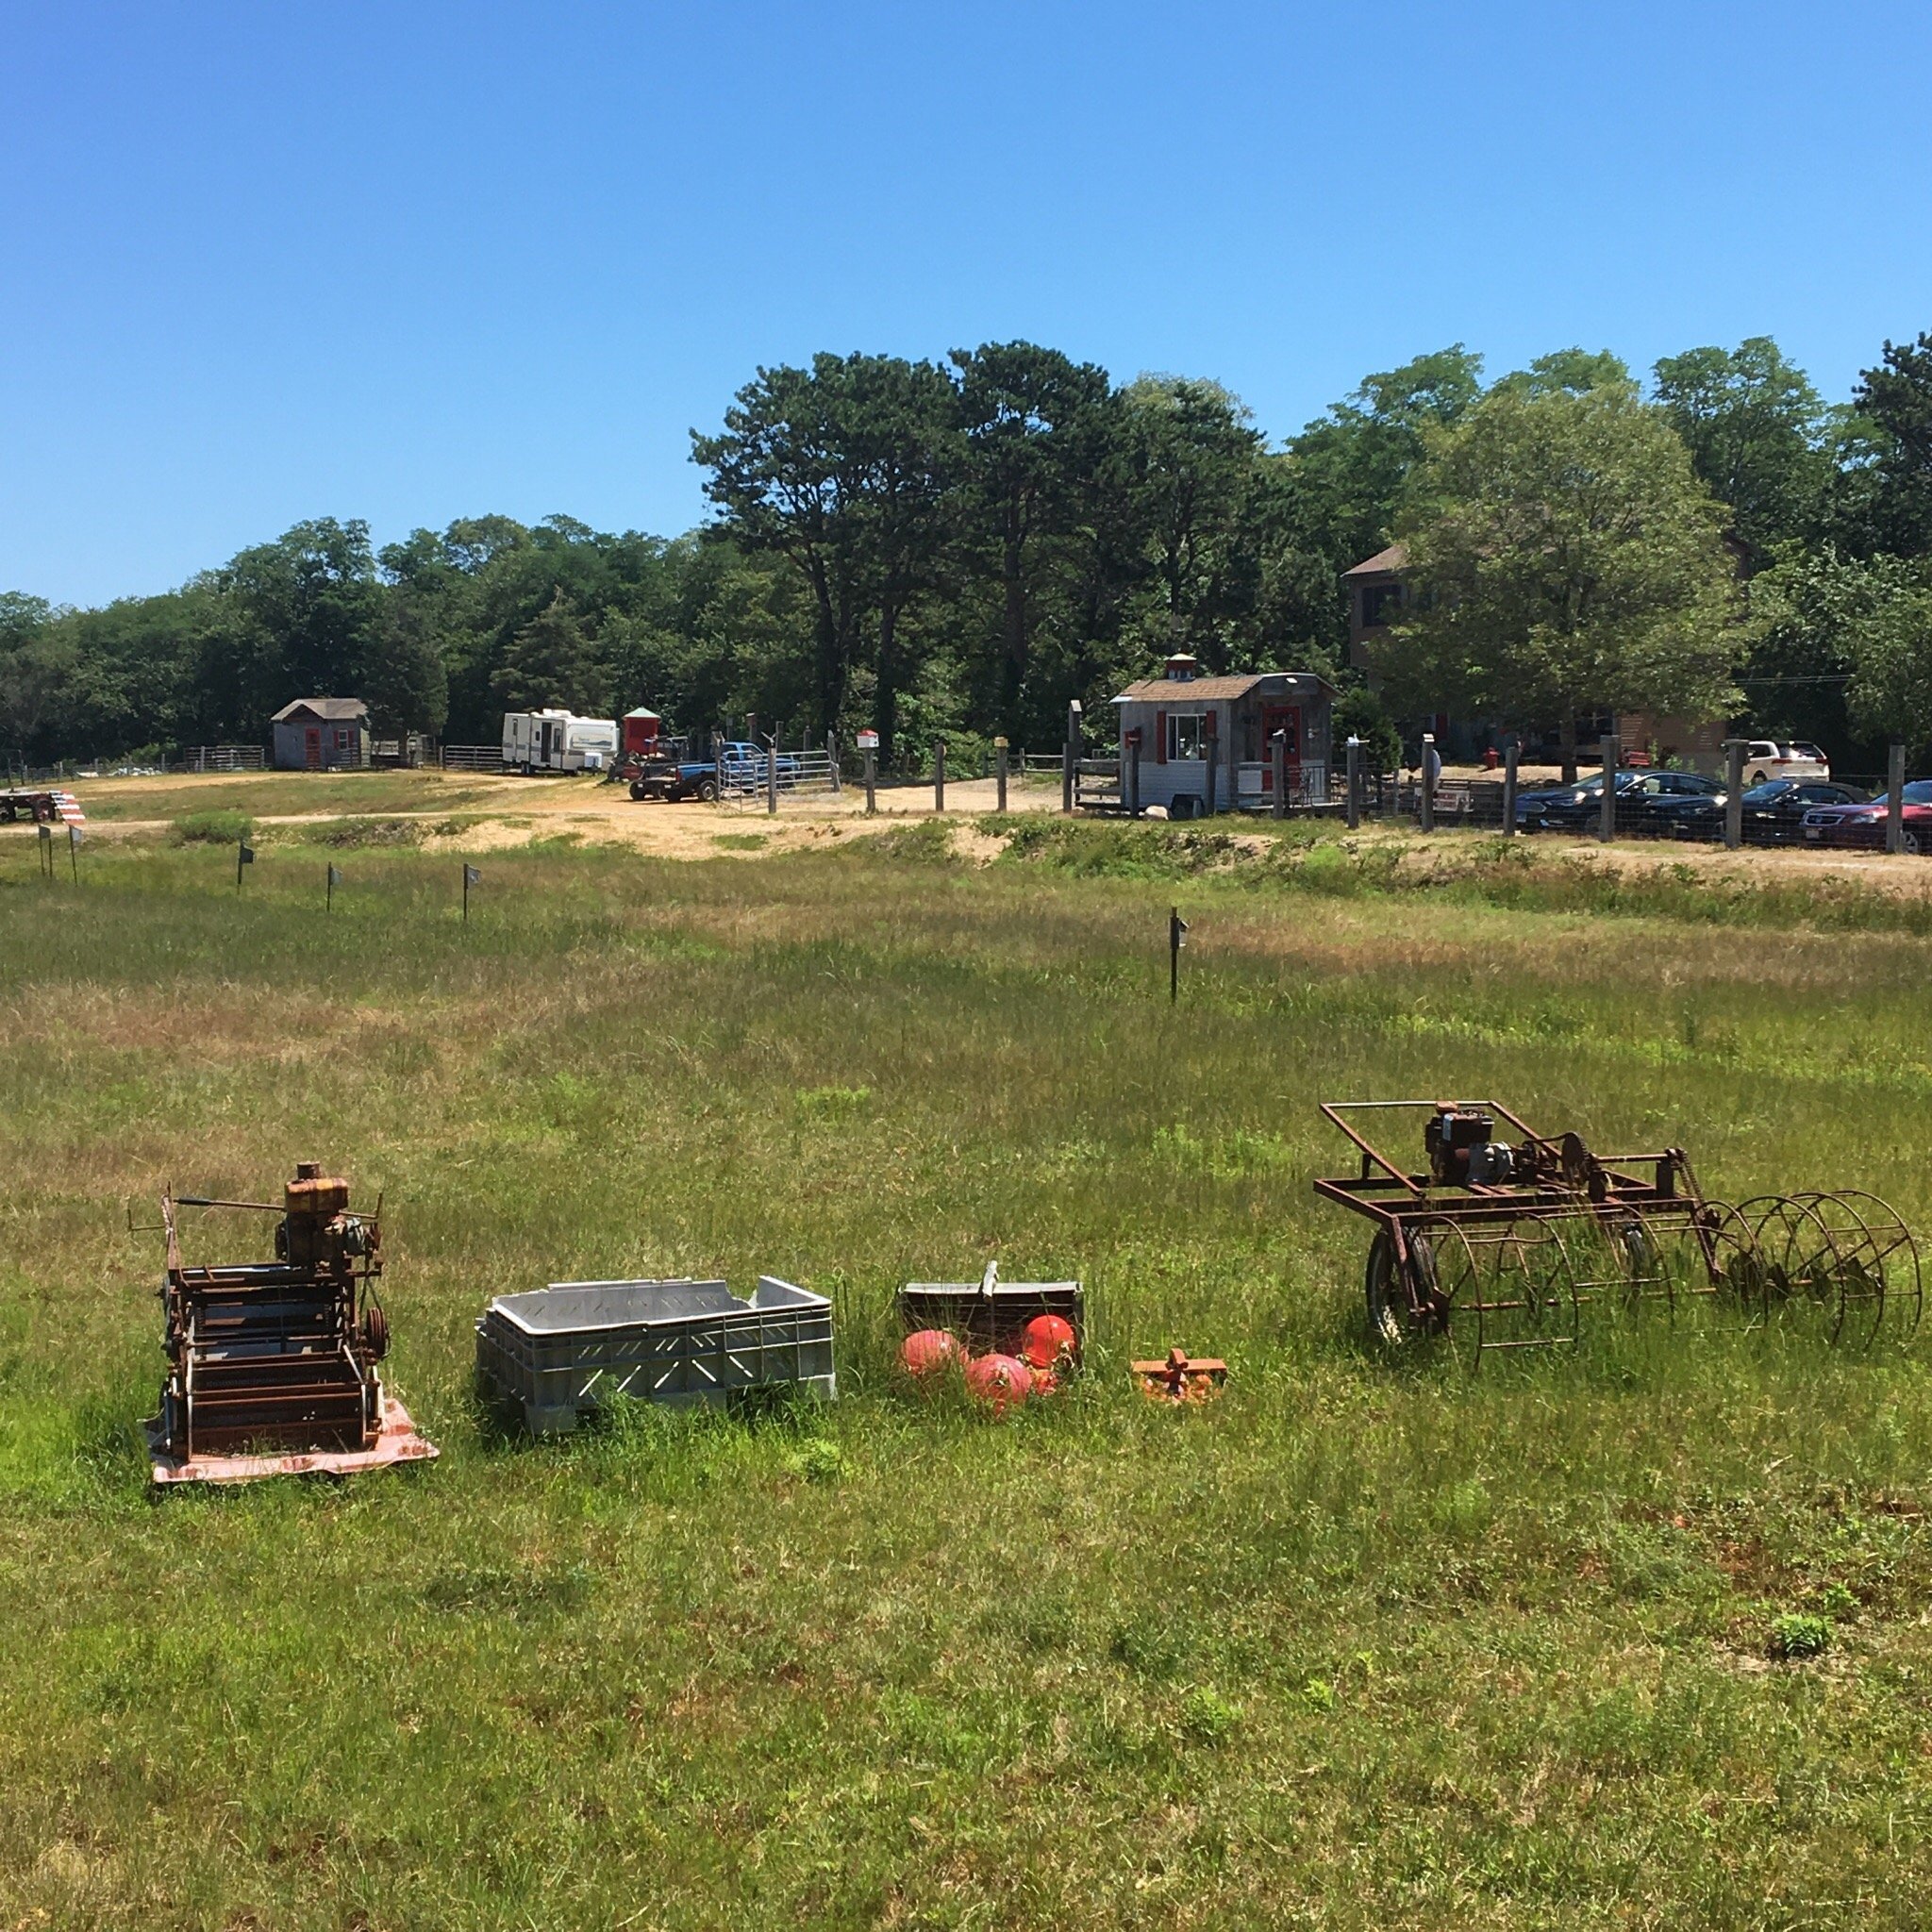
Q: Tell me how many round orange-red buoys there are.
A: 3